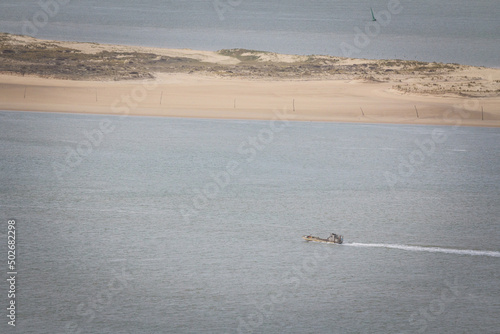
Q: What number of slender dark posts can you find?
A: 8